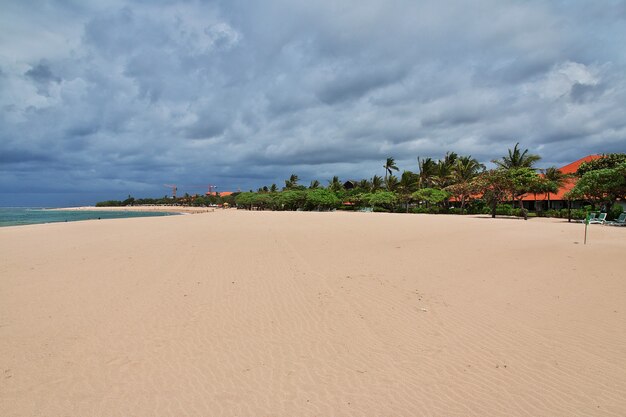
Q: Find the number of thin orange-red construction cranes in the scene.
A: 2